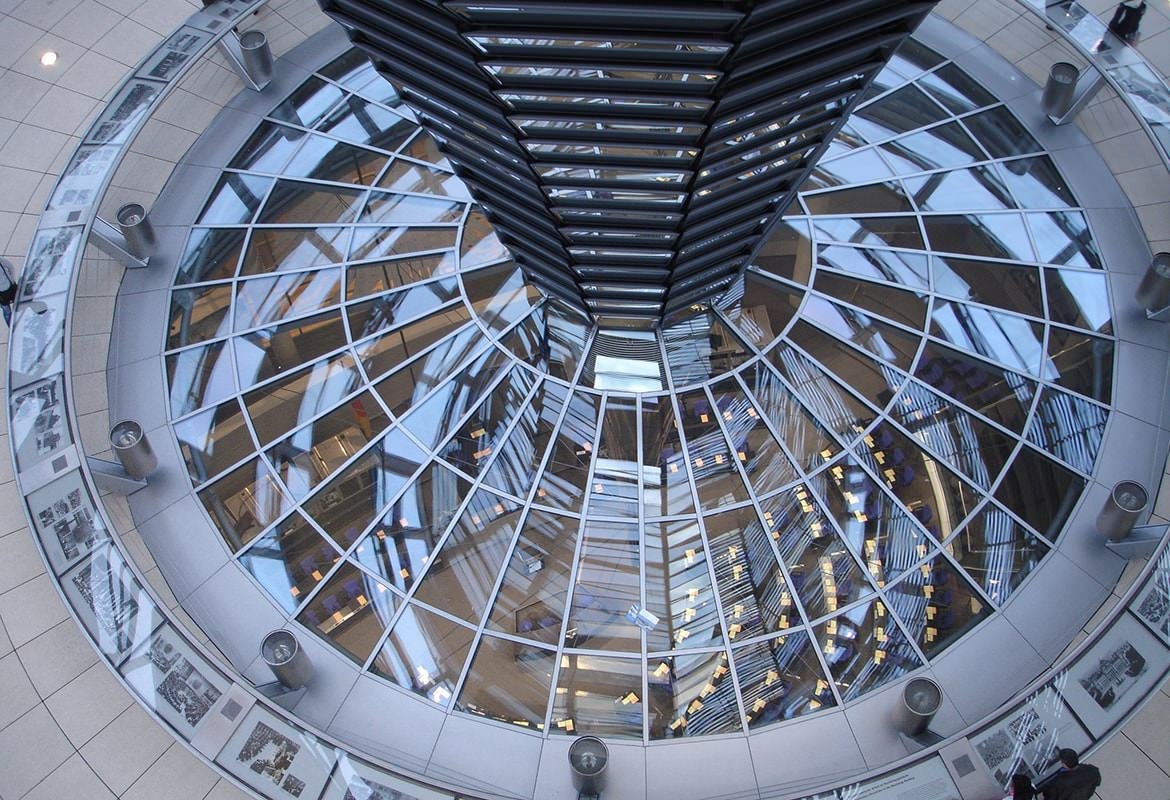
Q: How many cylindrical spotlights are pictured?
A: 9